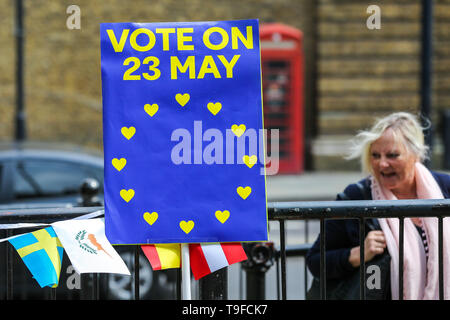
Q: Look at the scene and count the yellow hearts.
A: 12